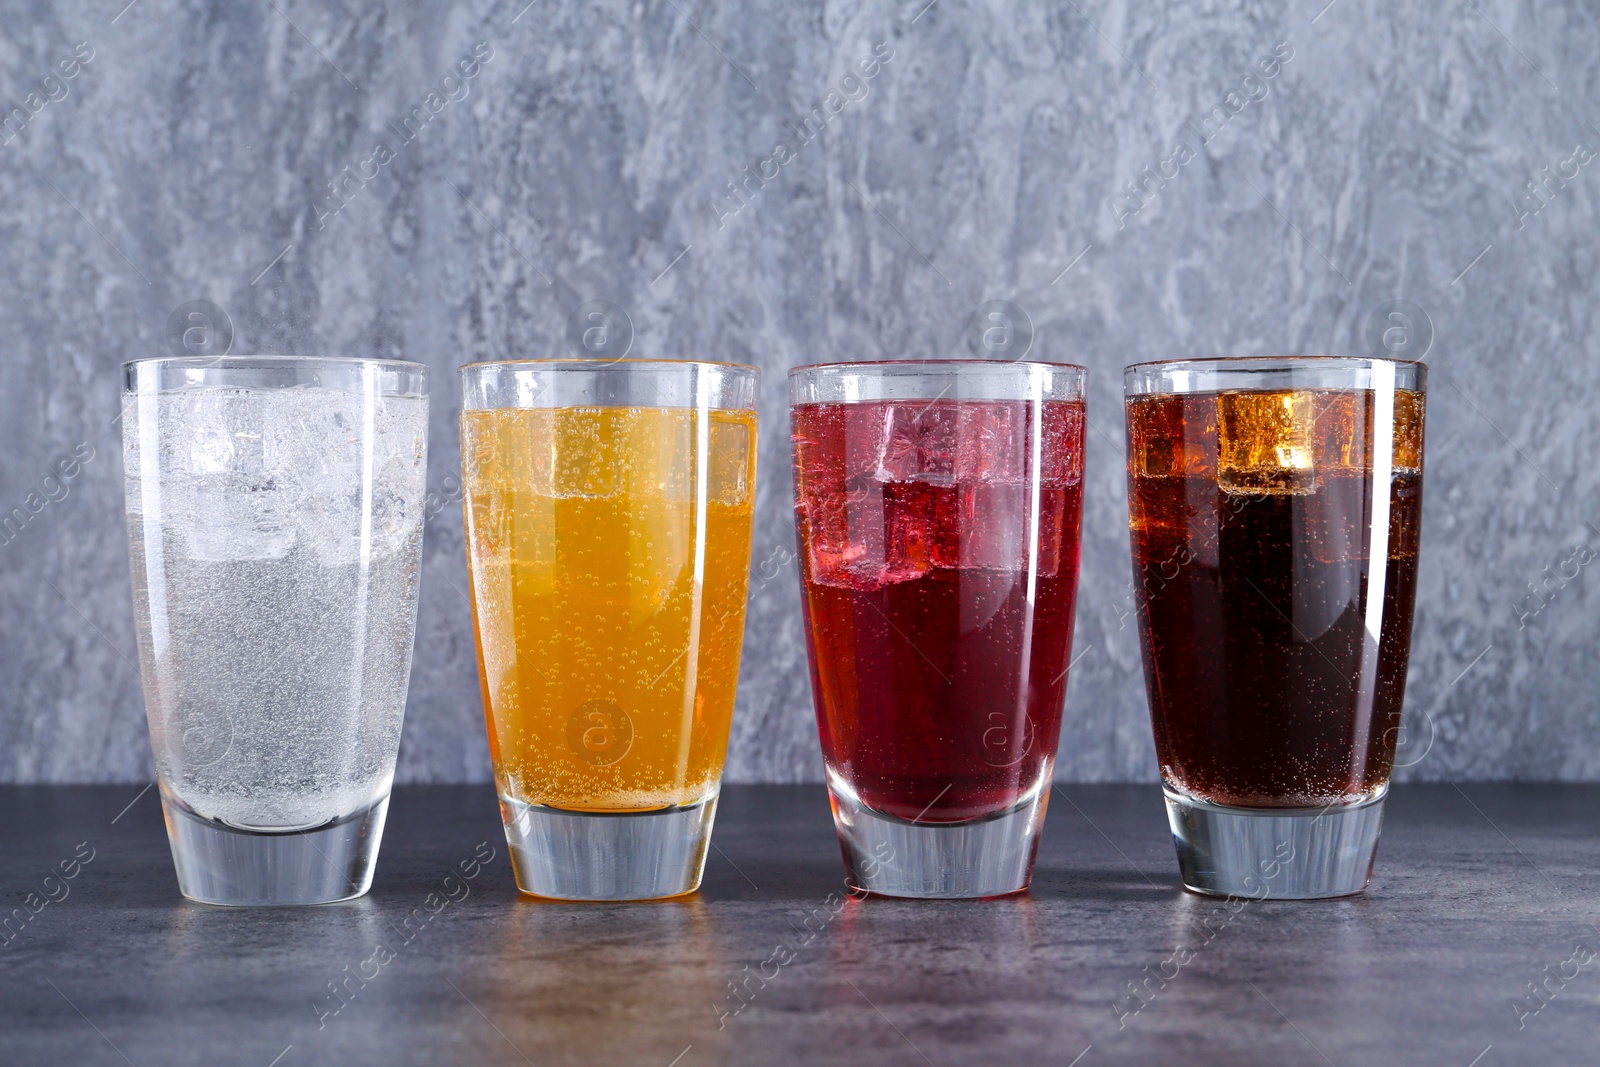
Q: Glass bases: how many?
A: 4